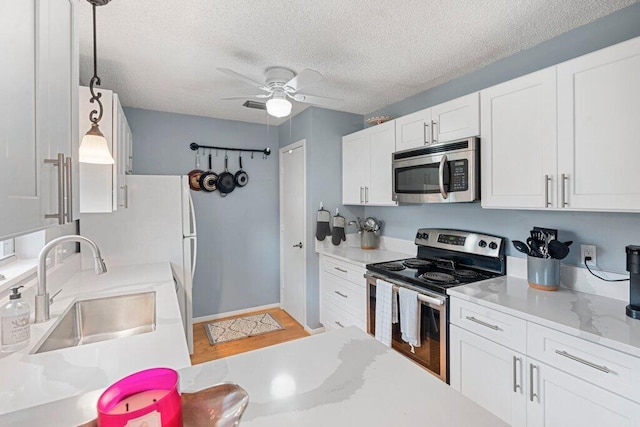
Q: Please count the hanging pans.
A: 4